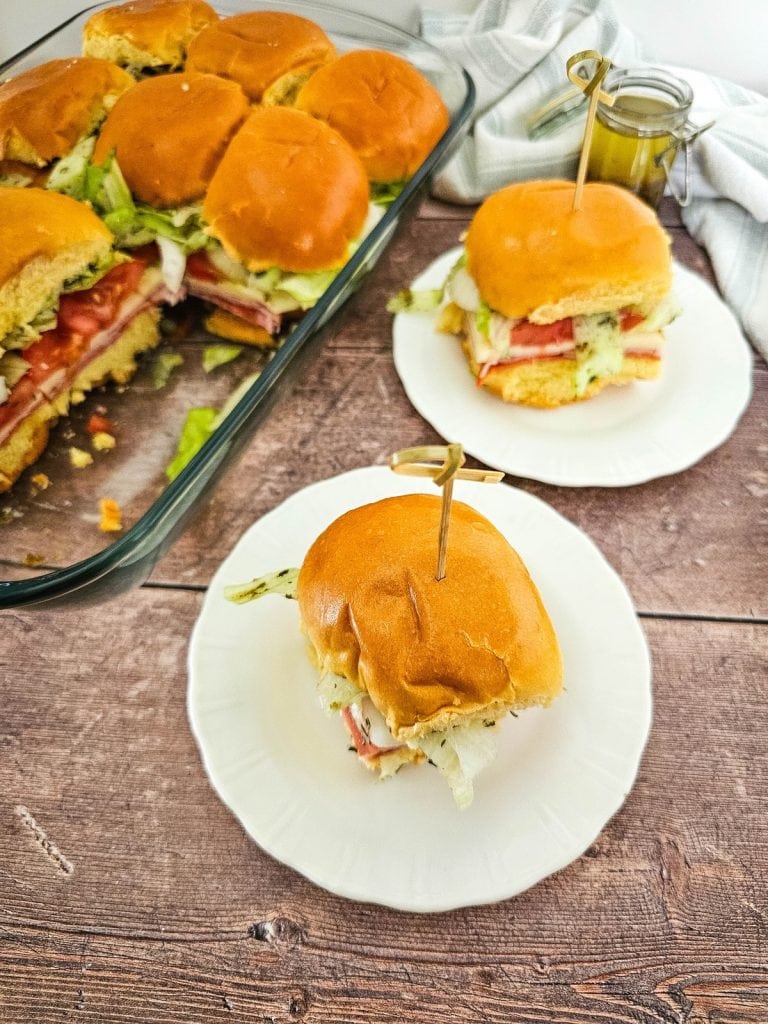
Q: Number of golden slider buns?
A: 9